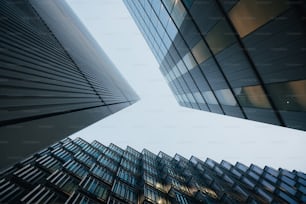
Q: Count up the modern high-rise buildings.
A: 3